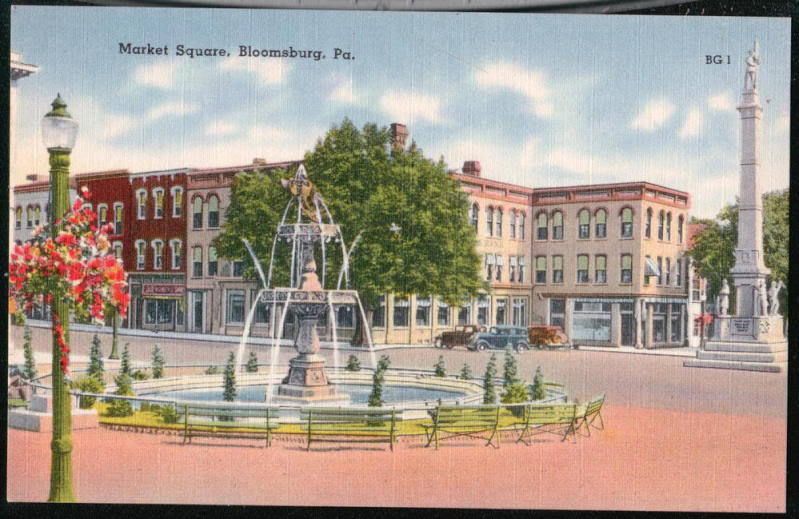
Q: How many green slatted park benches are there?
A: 5